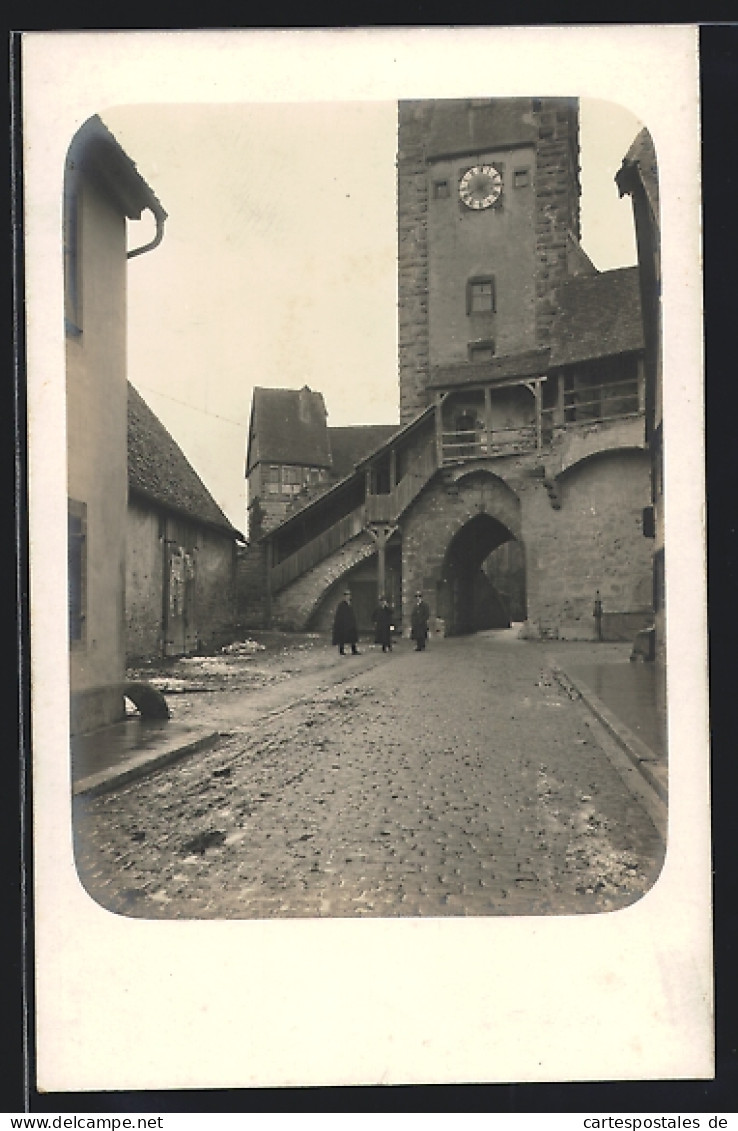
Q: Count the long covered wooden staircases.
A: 1